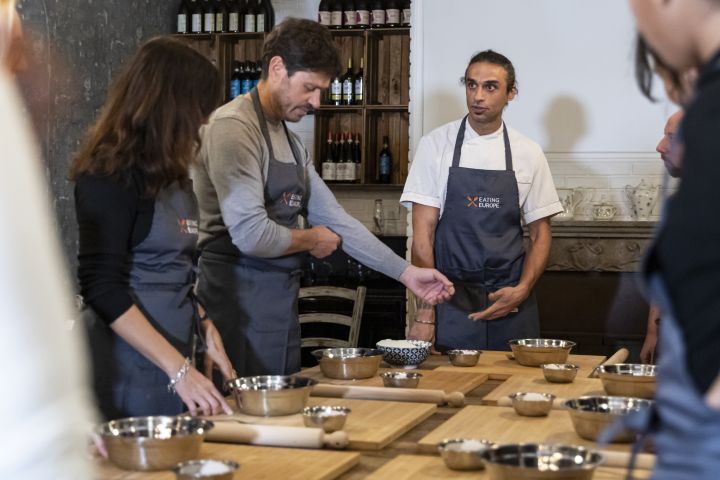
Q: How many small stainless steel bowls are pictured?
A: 7